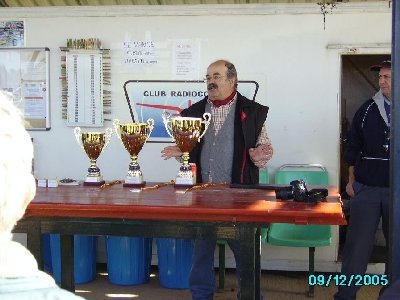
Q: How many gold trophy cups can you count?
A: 3